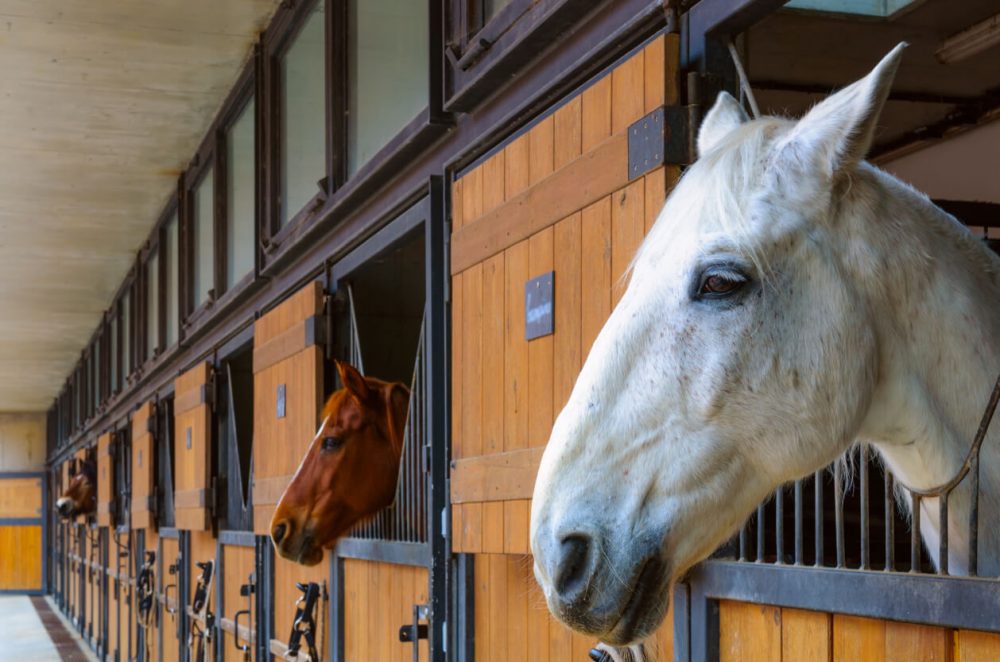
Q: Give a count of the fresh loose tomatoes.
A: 0